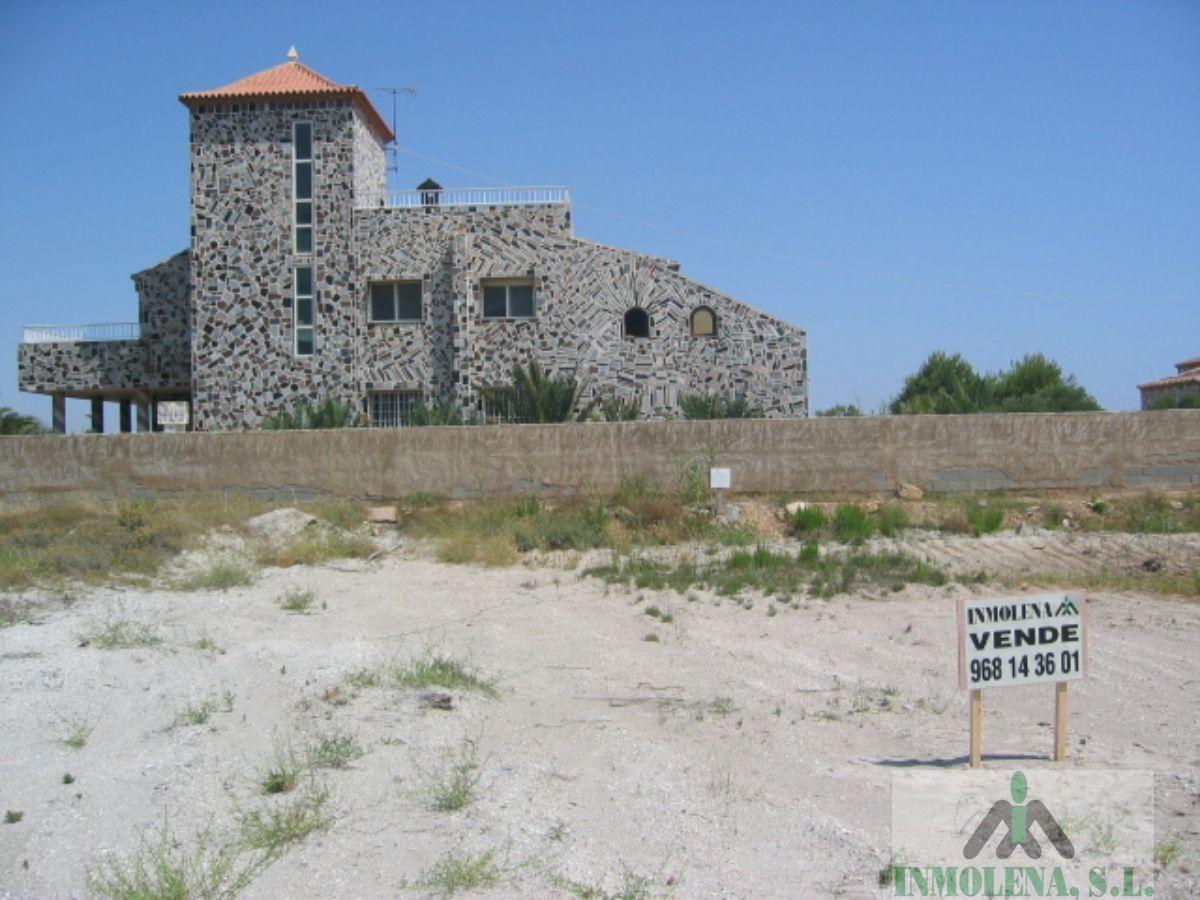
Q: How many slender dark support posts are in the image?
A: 4